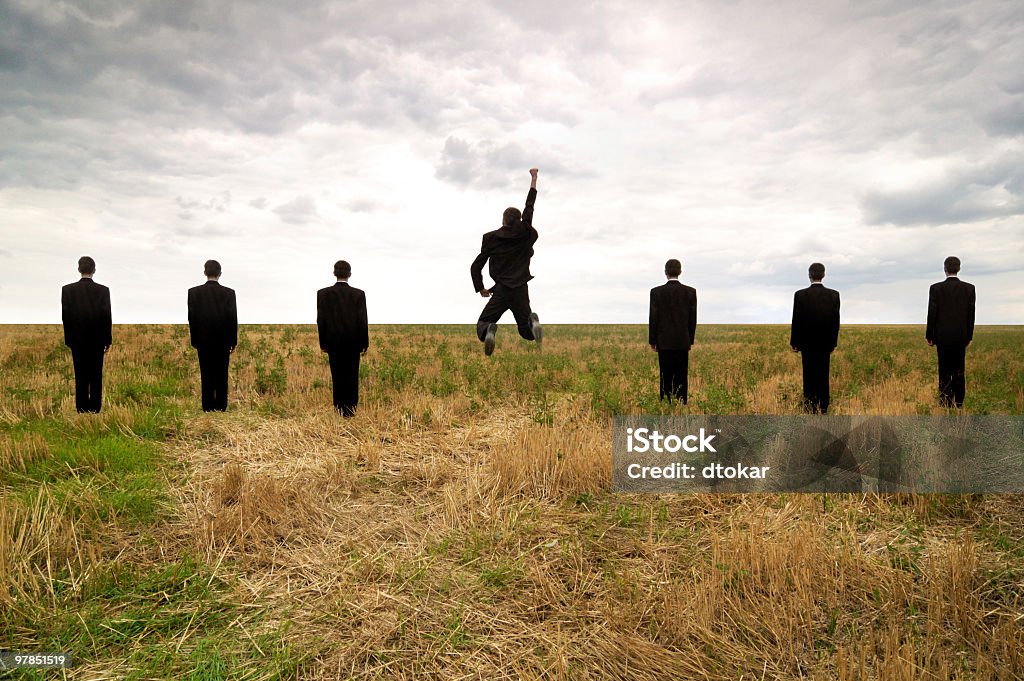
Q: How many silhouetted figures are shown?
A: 7